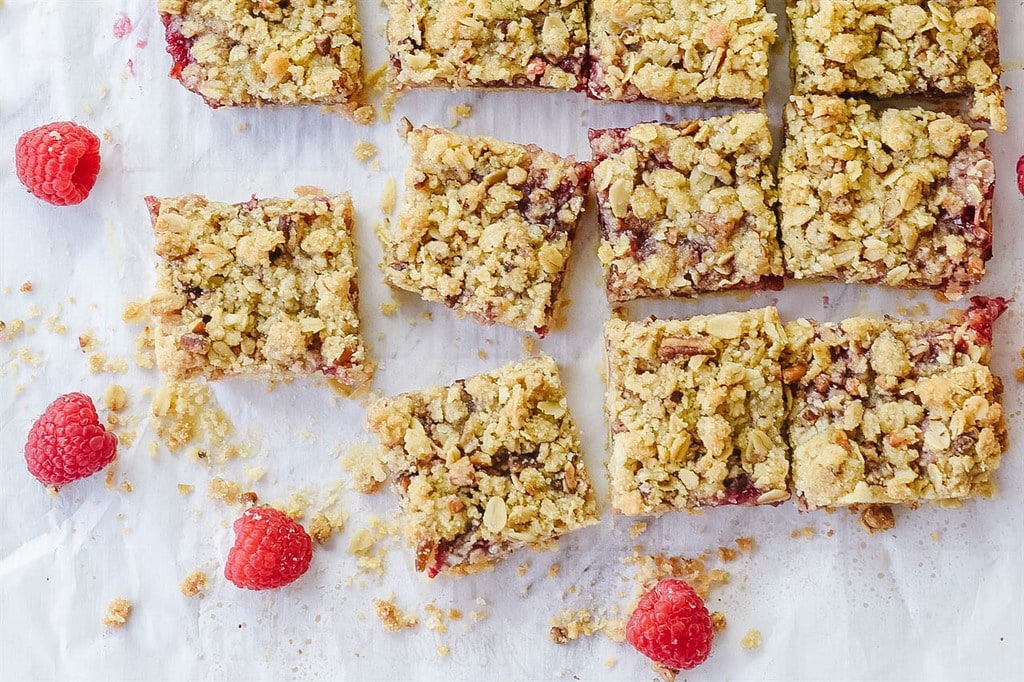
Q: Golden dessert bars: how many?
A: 11